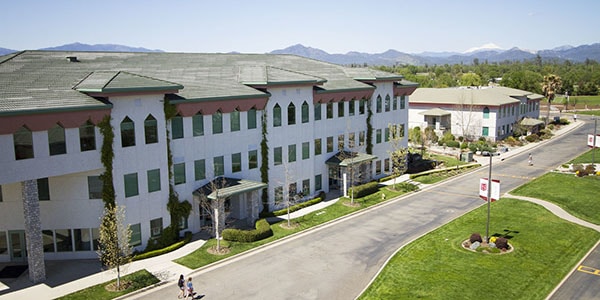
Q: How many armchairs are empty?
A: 0